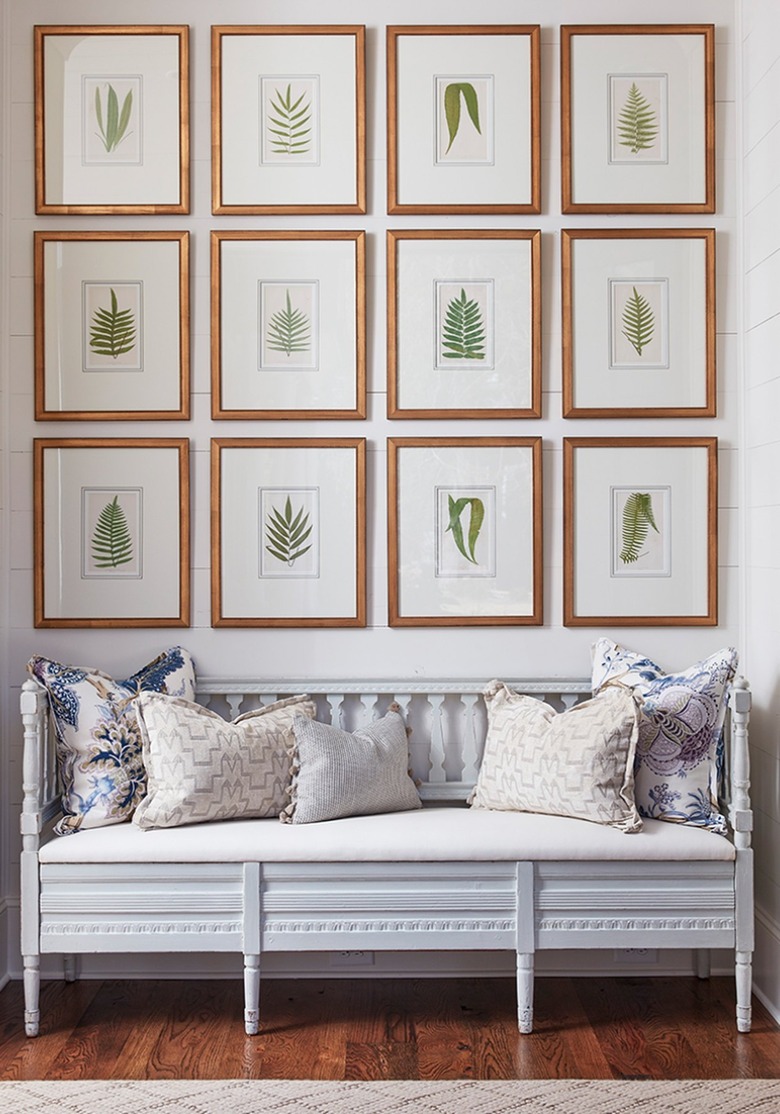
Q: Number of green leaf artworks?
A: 12